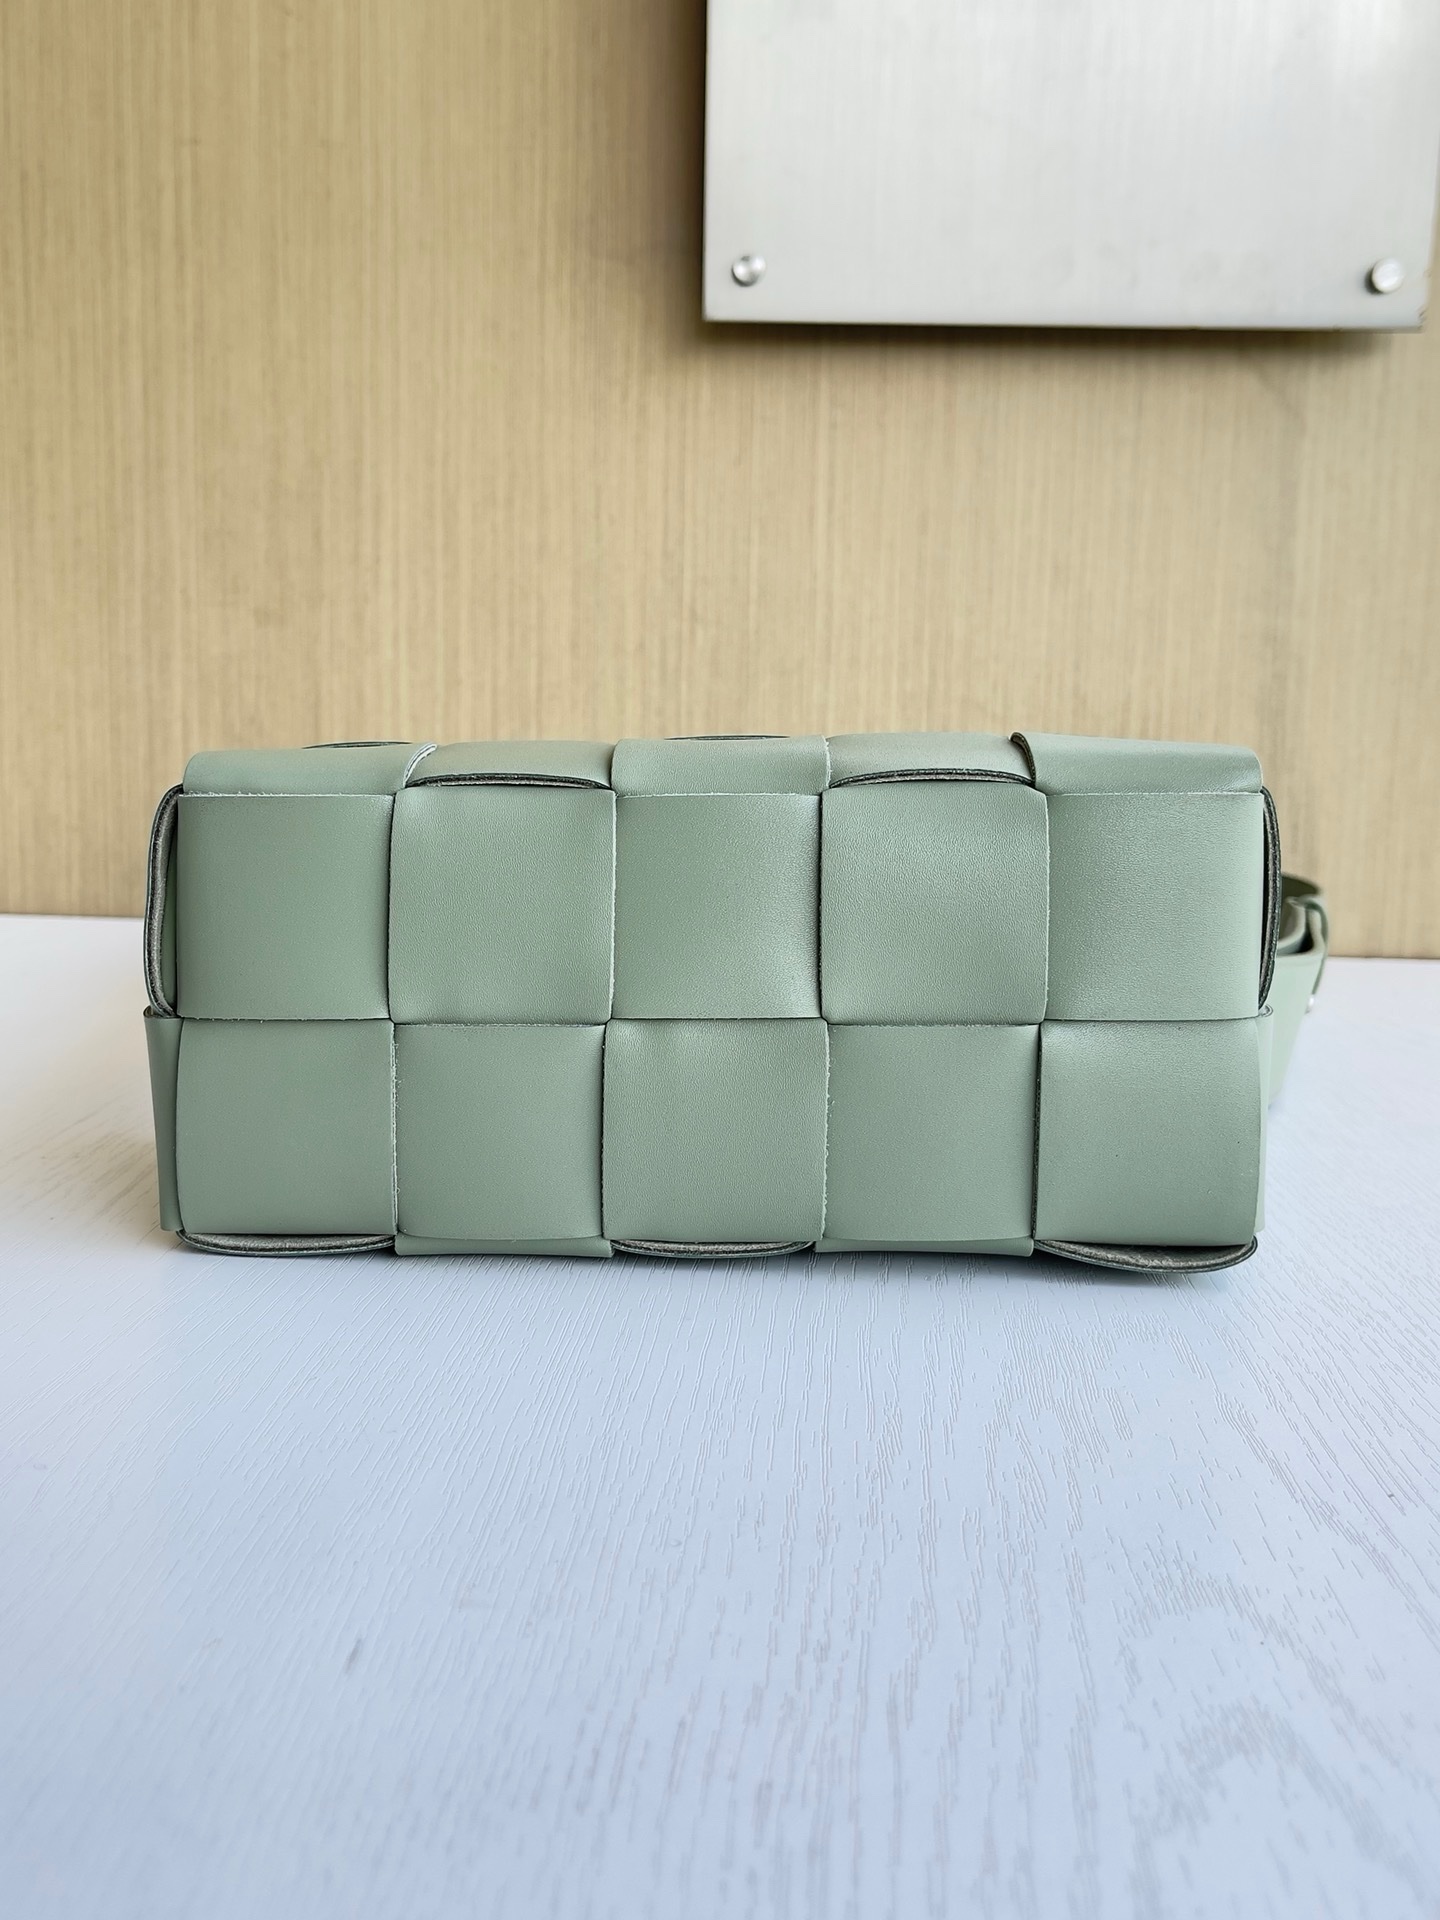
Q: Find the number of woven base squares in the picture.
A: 10